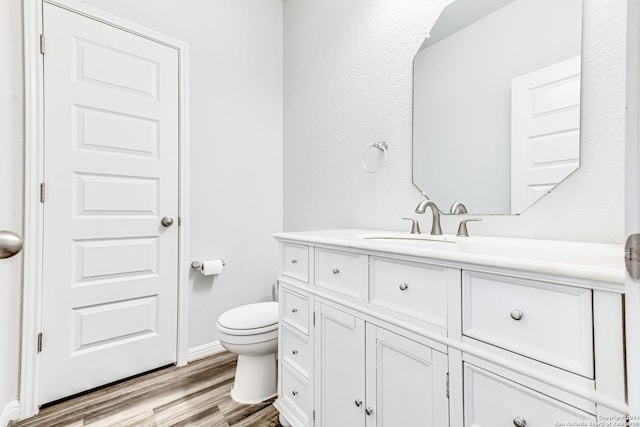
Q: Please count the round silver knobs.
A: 12